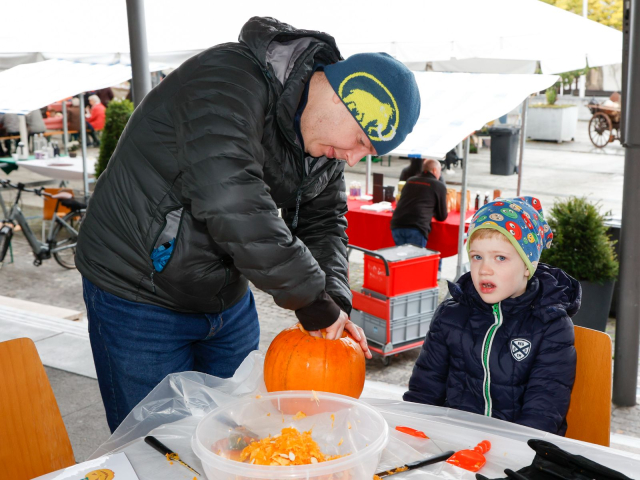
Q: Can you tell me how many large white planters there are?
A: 1